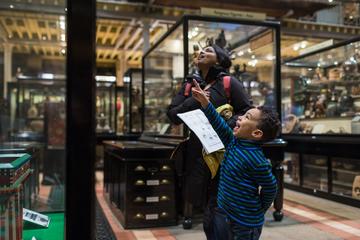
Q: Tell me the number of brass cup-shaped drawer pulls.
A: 8